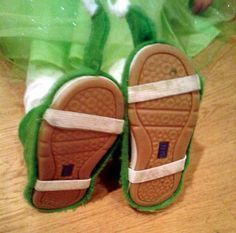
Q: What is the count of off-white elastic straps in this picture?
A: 4